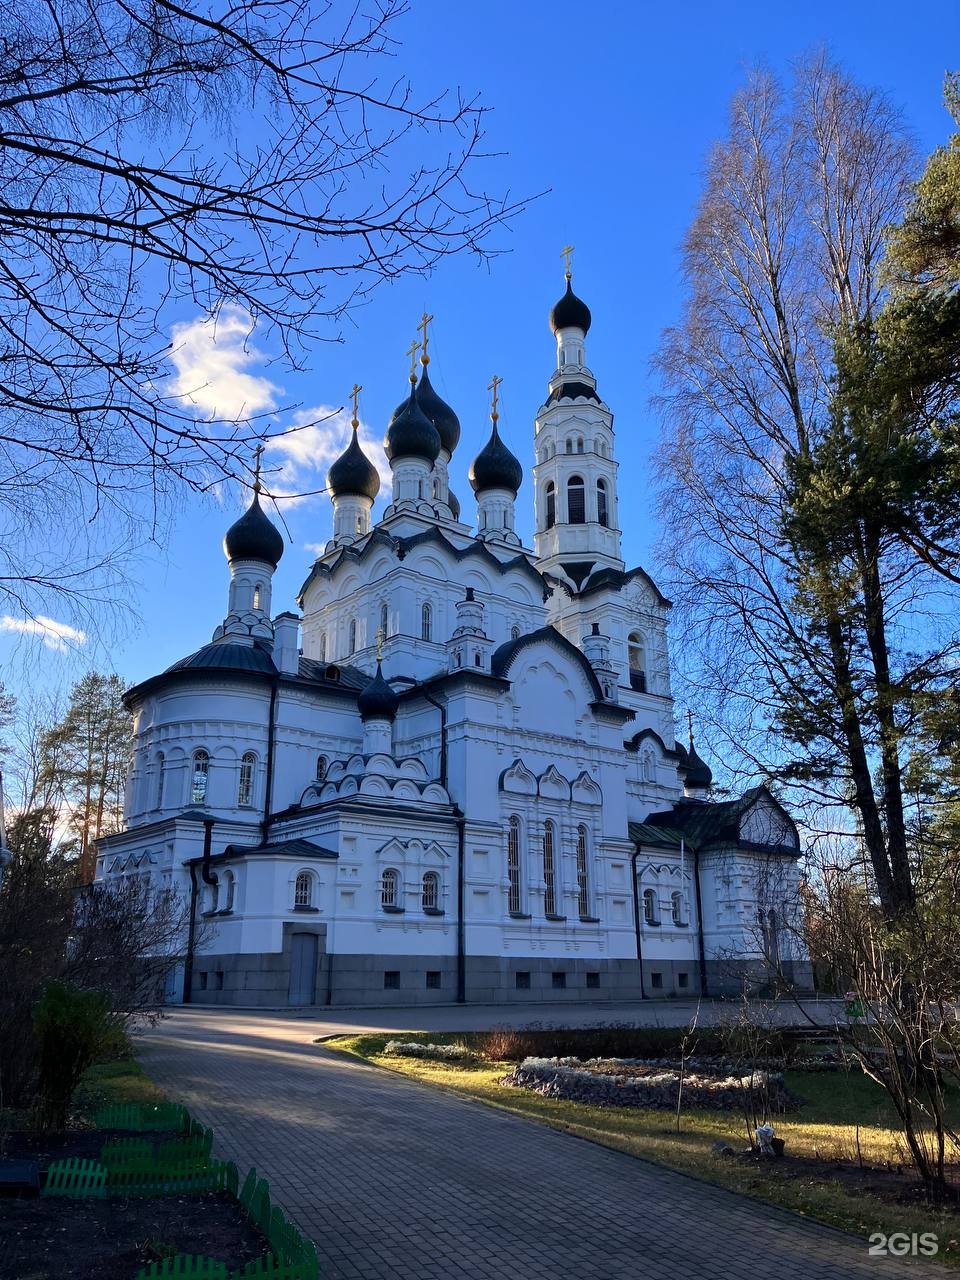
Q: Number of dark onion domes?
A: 9